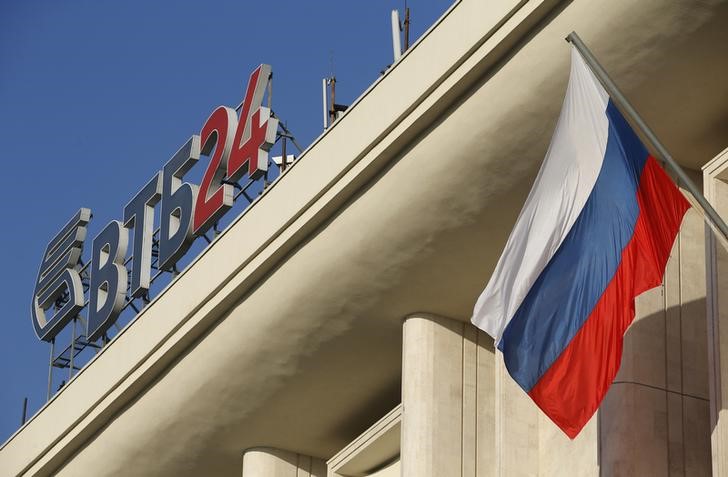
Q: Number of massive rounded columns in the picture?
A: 3